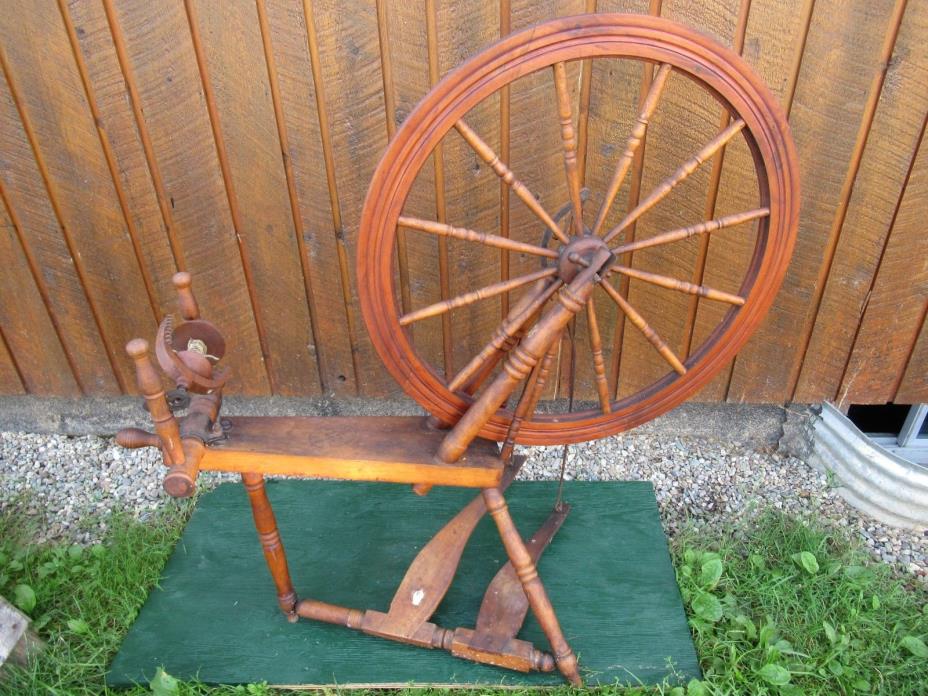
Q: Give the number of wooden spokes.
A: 12